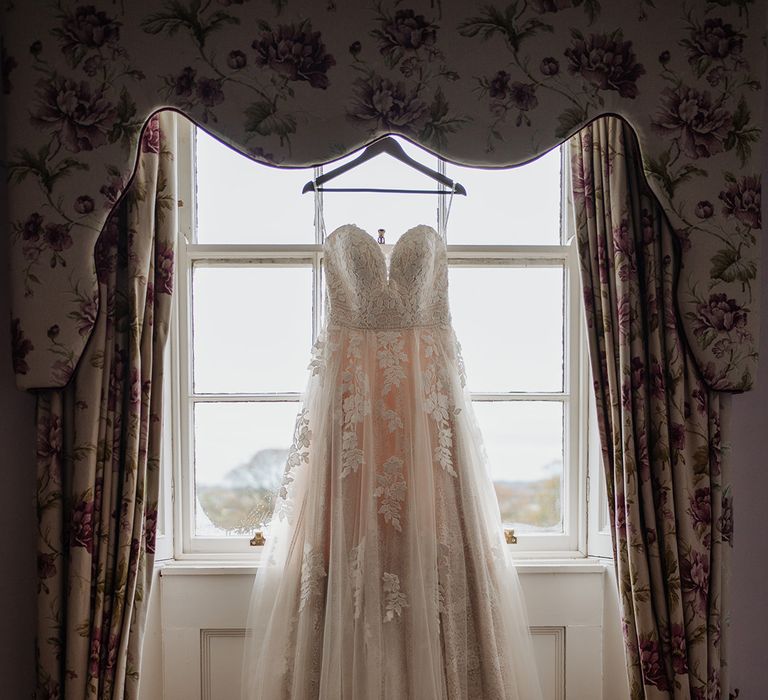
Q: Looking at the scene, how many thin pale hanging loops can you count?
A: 2